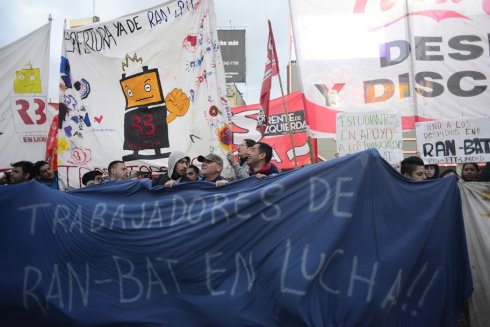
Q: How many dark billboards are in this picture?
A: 1